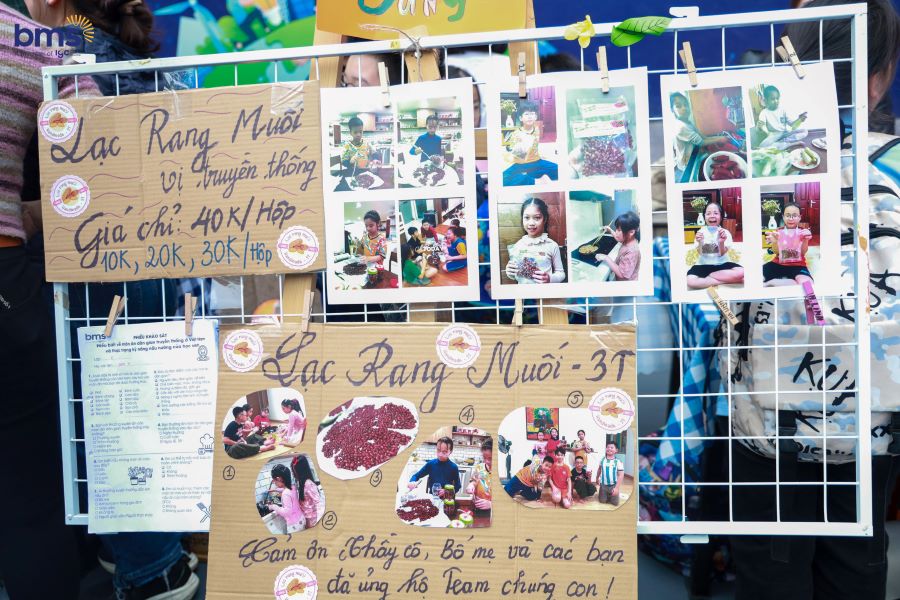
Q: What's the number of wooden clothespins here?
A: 11